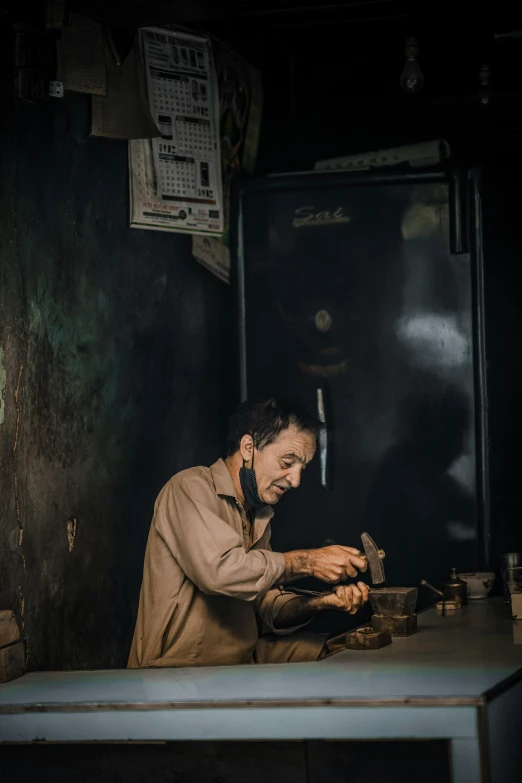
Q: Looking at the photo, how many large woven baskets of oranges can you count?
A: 0